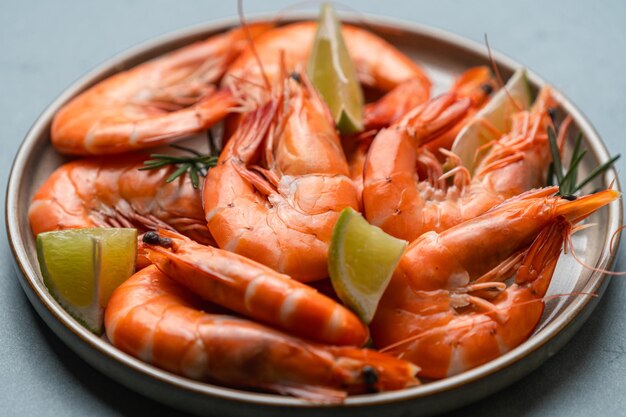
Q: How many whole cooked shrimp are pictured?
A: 9